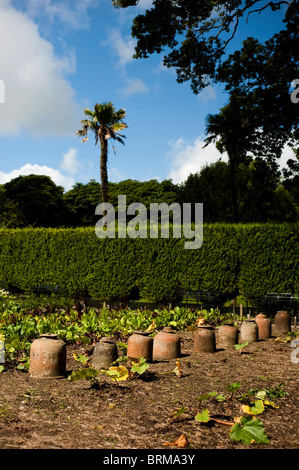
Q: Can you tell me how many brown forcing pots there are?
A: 9